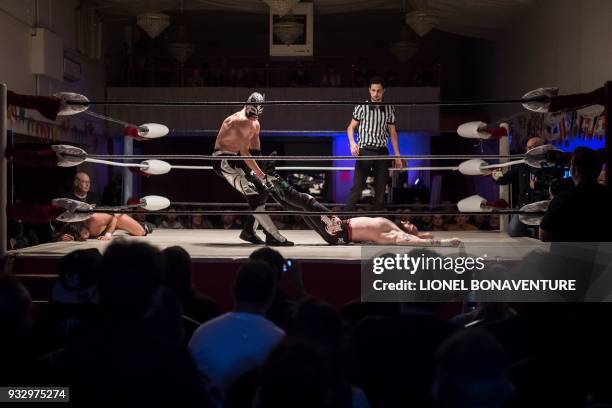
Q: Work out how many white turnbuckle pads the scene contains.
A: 12